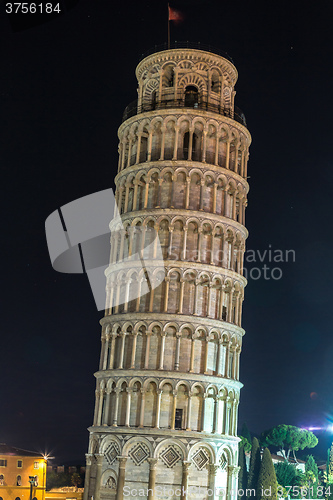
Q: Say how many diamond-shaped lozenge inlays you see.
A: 5